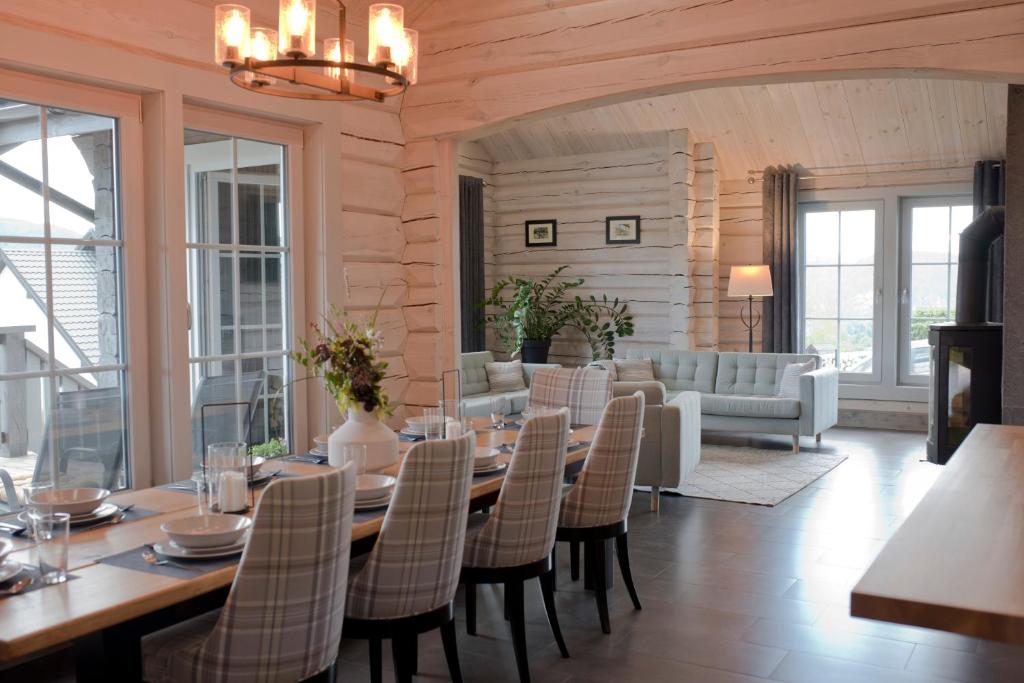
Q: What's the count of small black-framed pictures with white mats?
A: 2